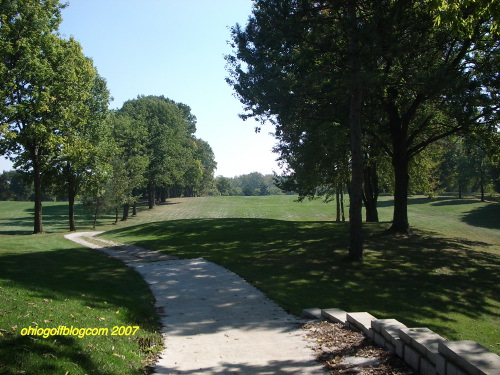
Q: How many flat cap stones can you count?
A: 6